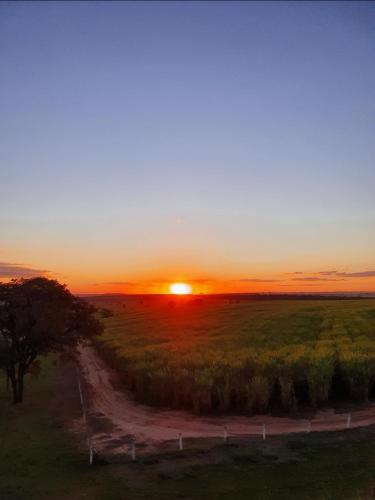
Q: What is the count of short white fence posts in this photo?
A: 7